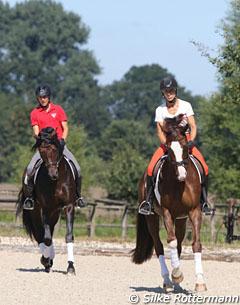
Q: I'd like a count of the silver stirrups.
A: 4